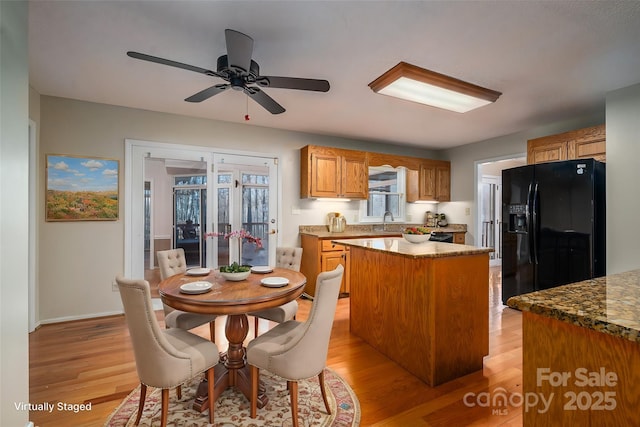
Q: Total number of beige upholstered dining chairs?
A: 4